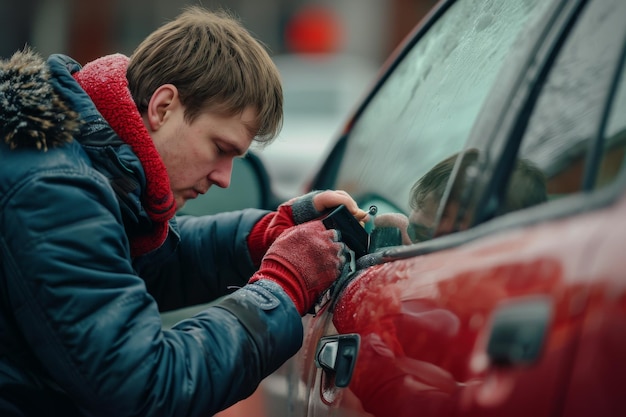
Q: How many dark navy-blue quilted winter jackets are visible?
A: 1